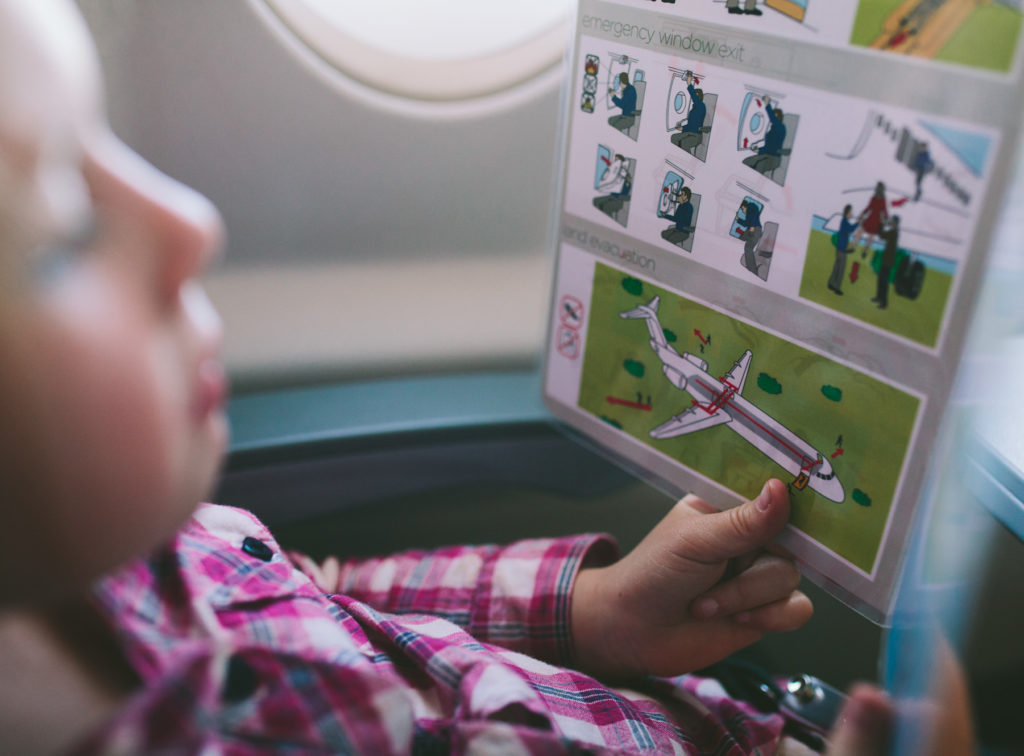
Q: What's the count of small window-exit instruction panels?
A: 6